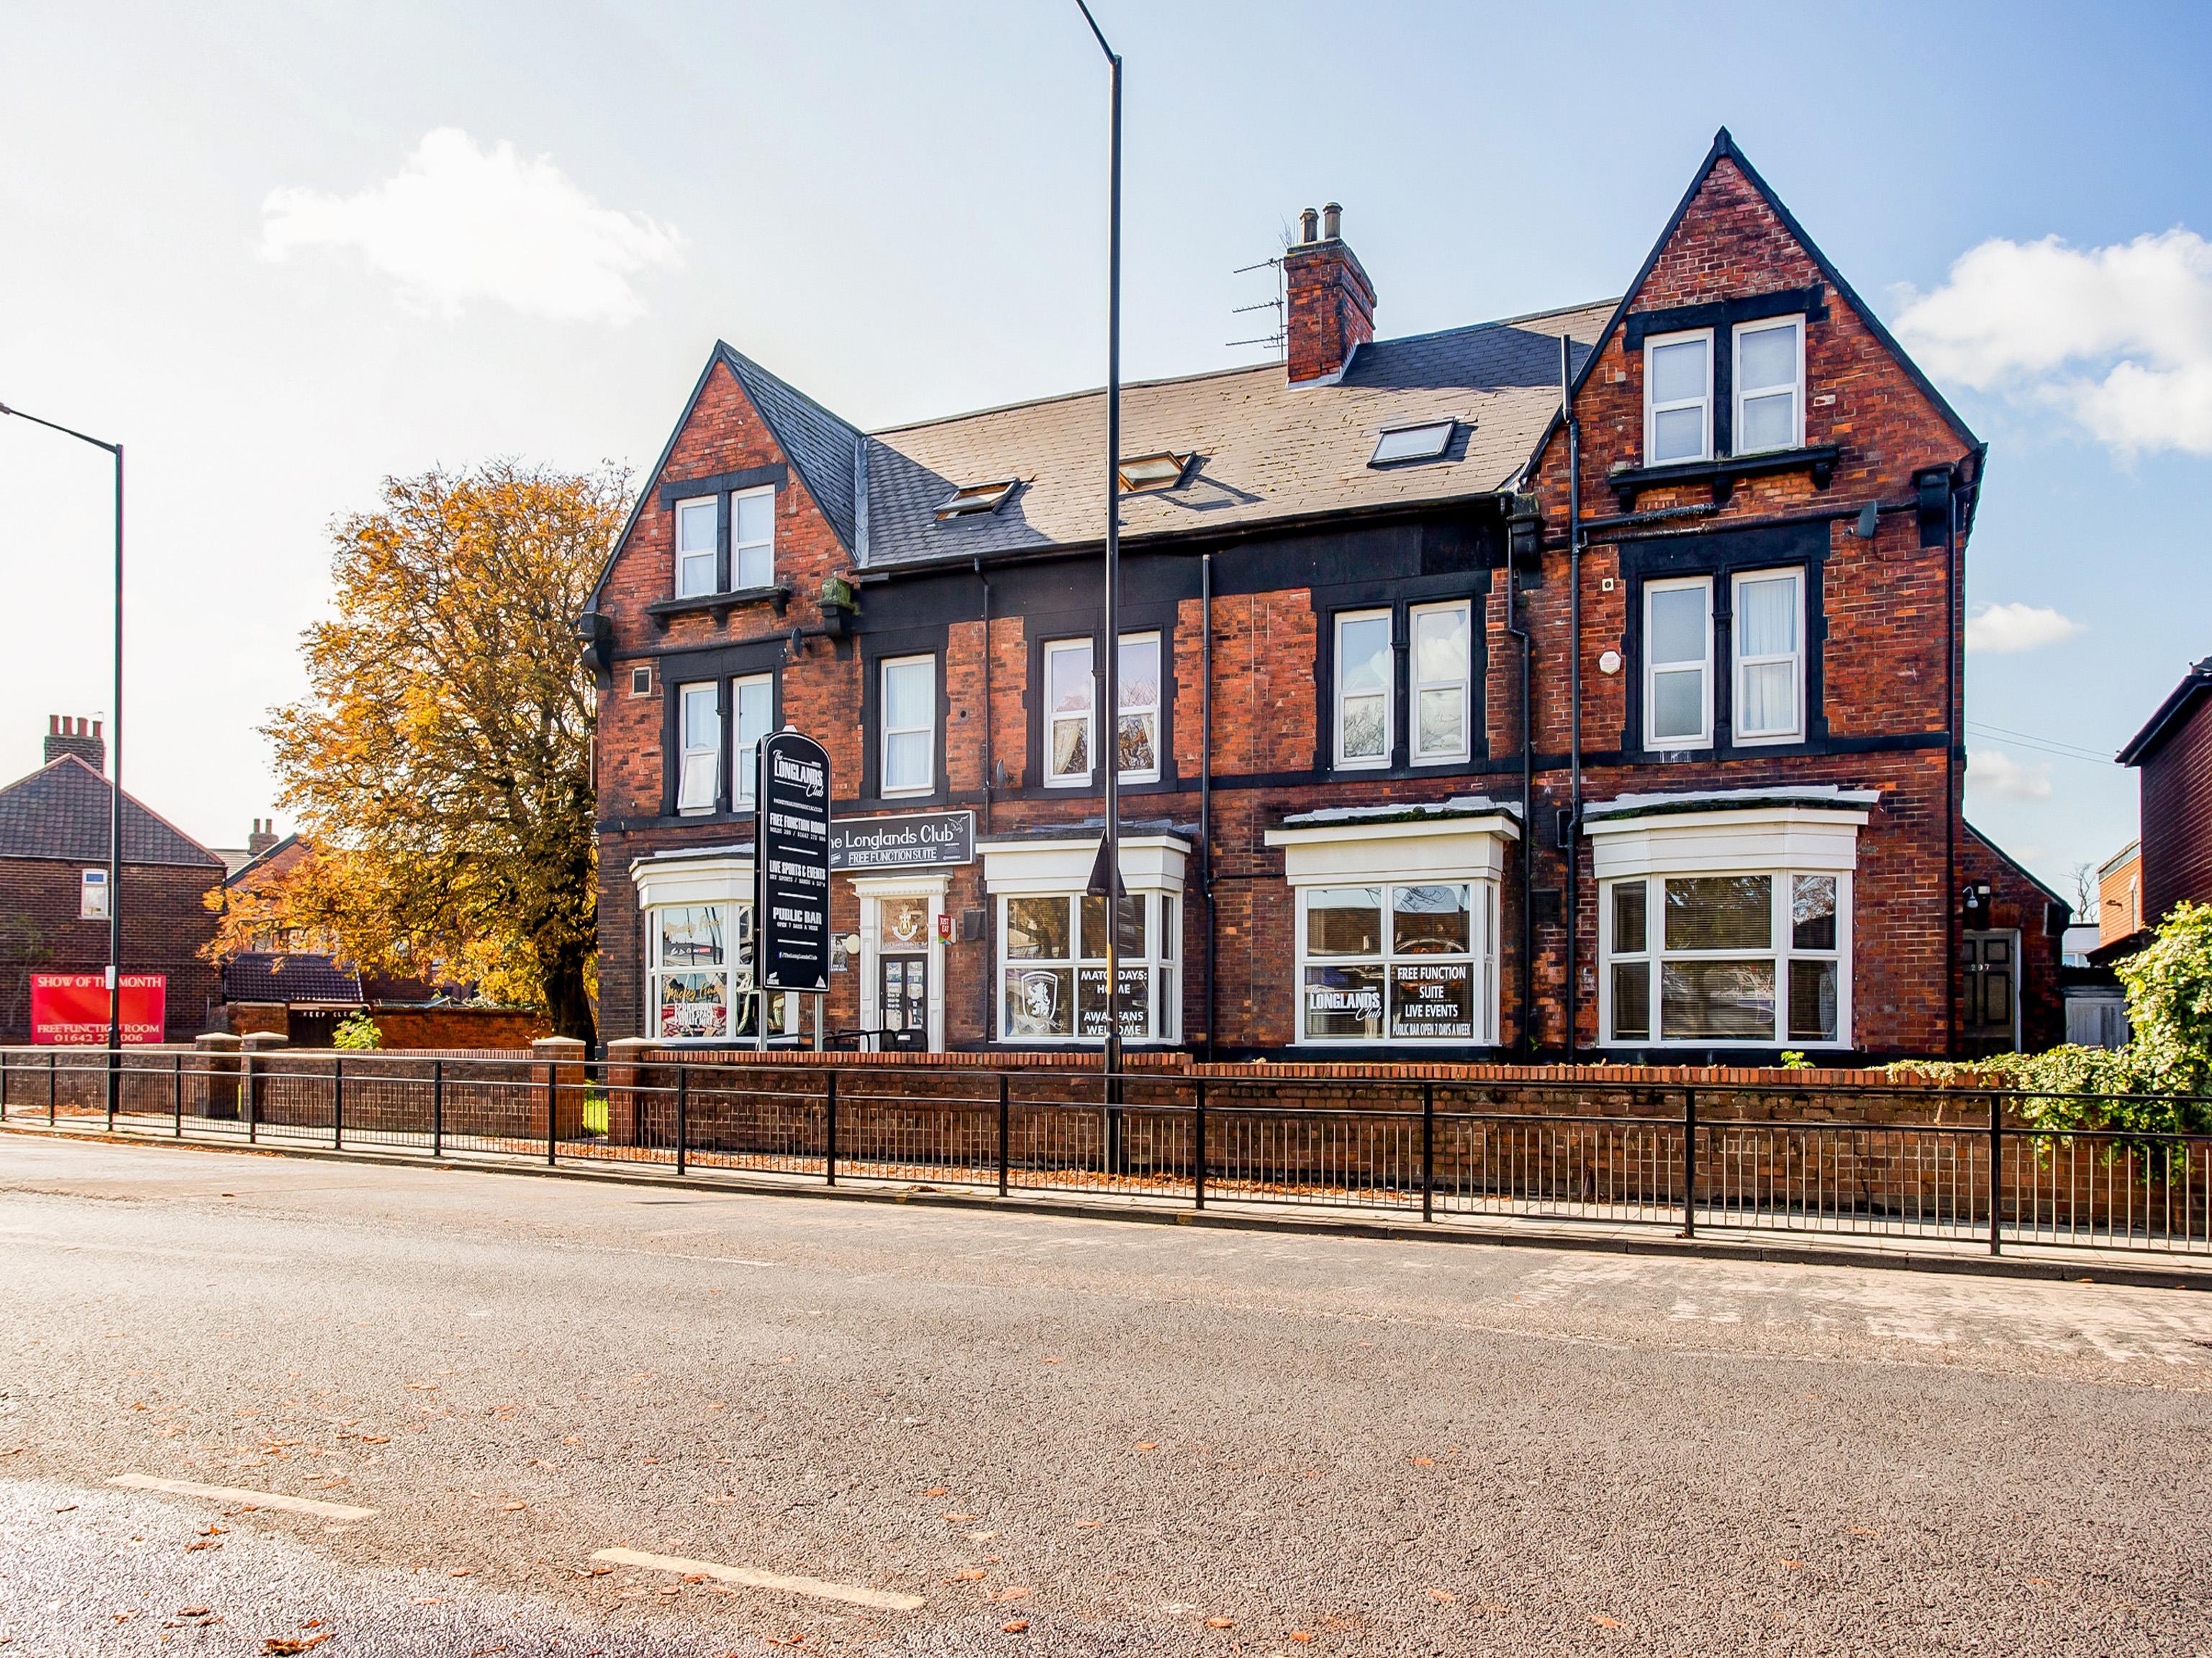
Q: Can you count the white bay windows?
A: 4